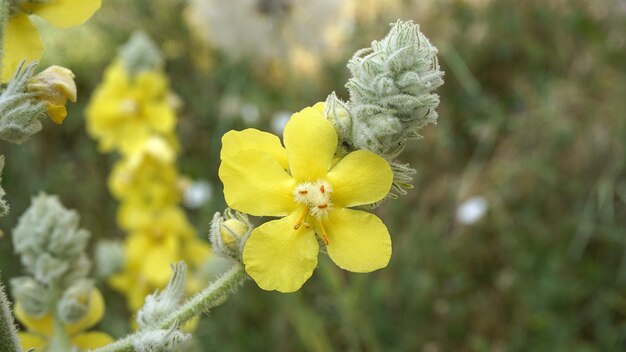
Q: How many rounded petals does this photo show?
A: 5